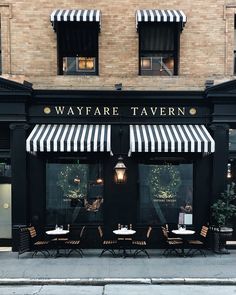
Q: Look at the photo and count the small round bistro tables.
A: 3